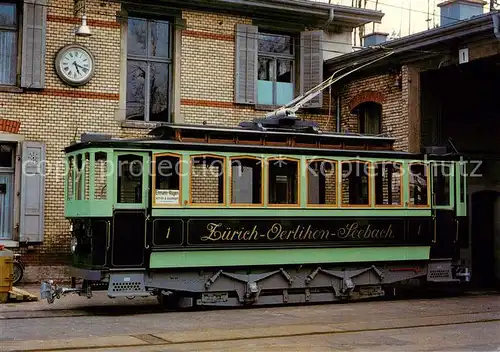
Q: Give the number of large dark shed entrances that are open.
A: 1